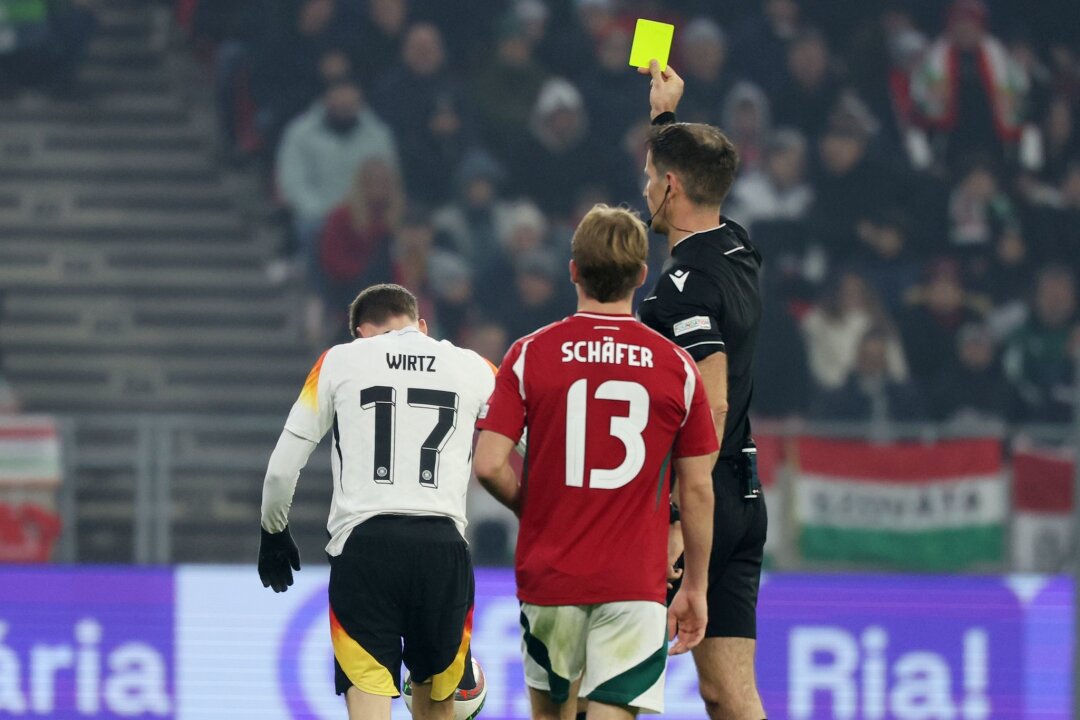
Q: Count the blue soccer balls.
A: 0